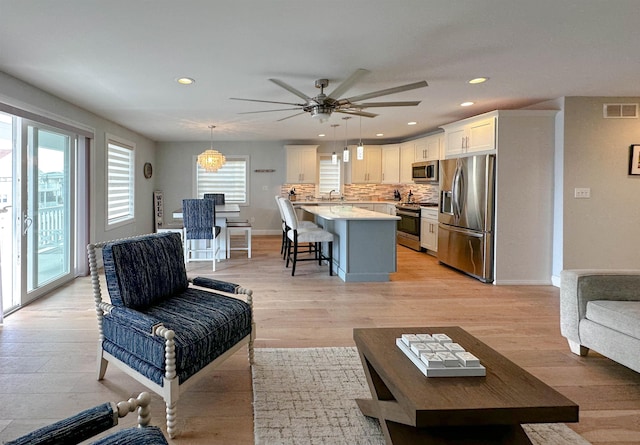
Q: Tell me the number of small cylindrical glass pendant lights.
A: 3